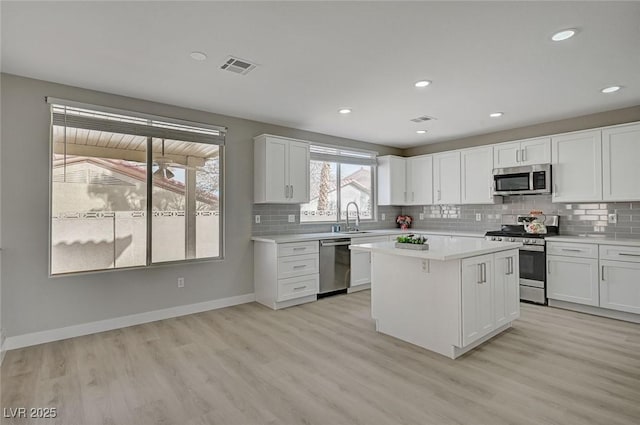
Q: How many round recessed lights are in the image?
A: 6